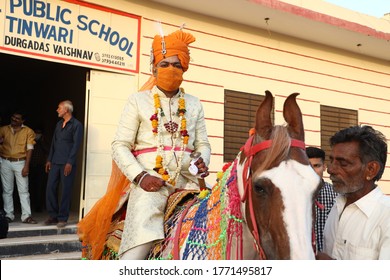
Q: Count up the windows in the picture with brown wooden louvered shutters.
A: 2